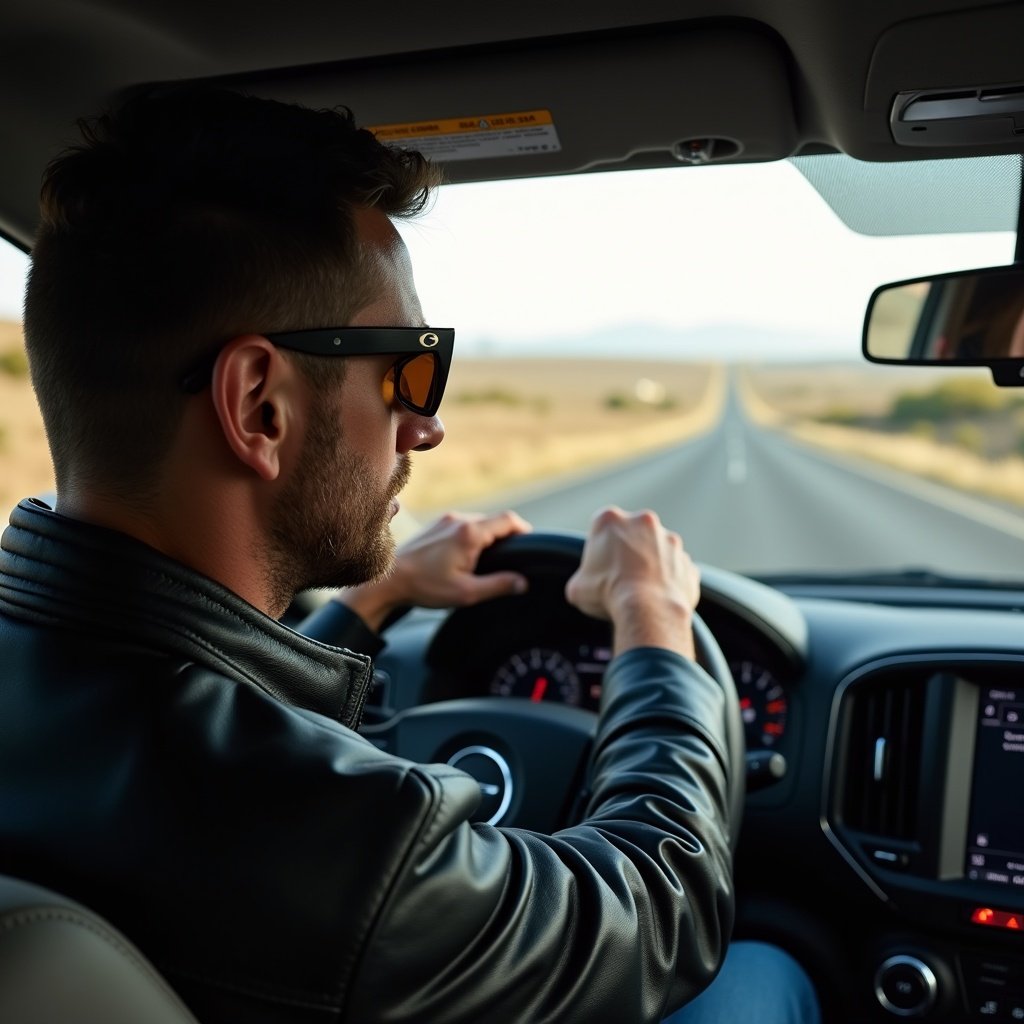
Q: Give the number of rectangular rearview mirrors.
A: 1